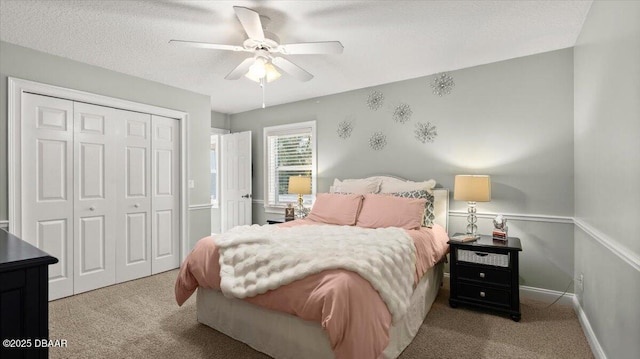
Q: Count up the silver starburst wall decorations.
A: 6